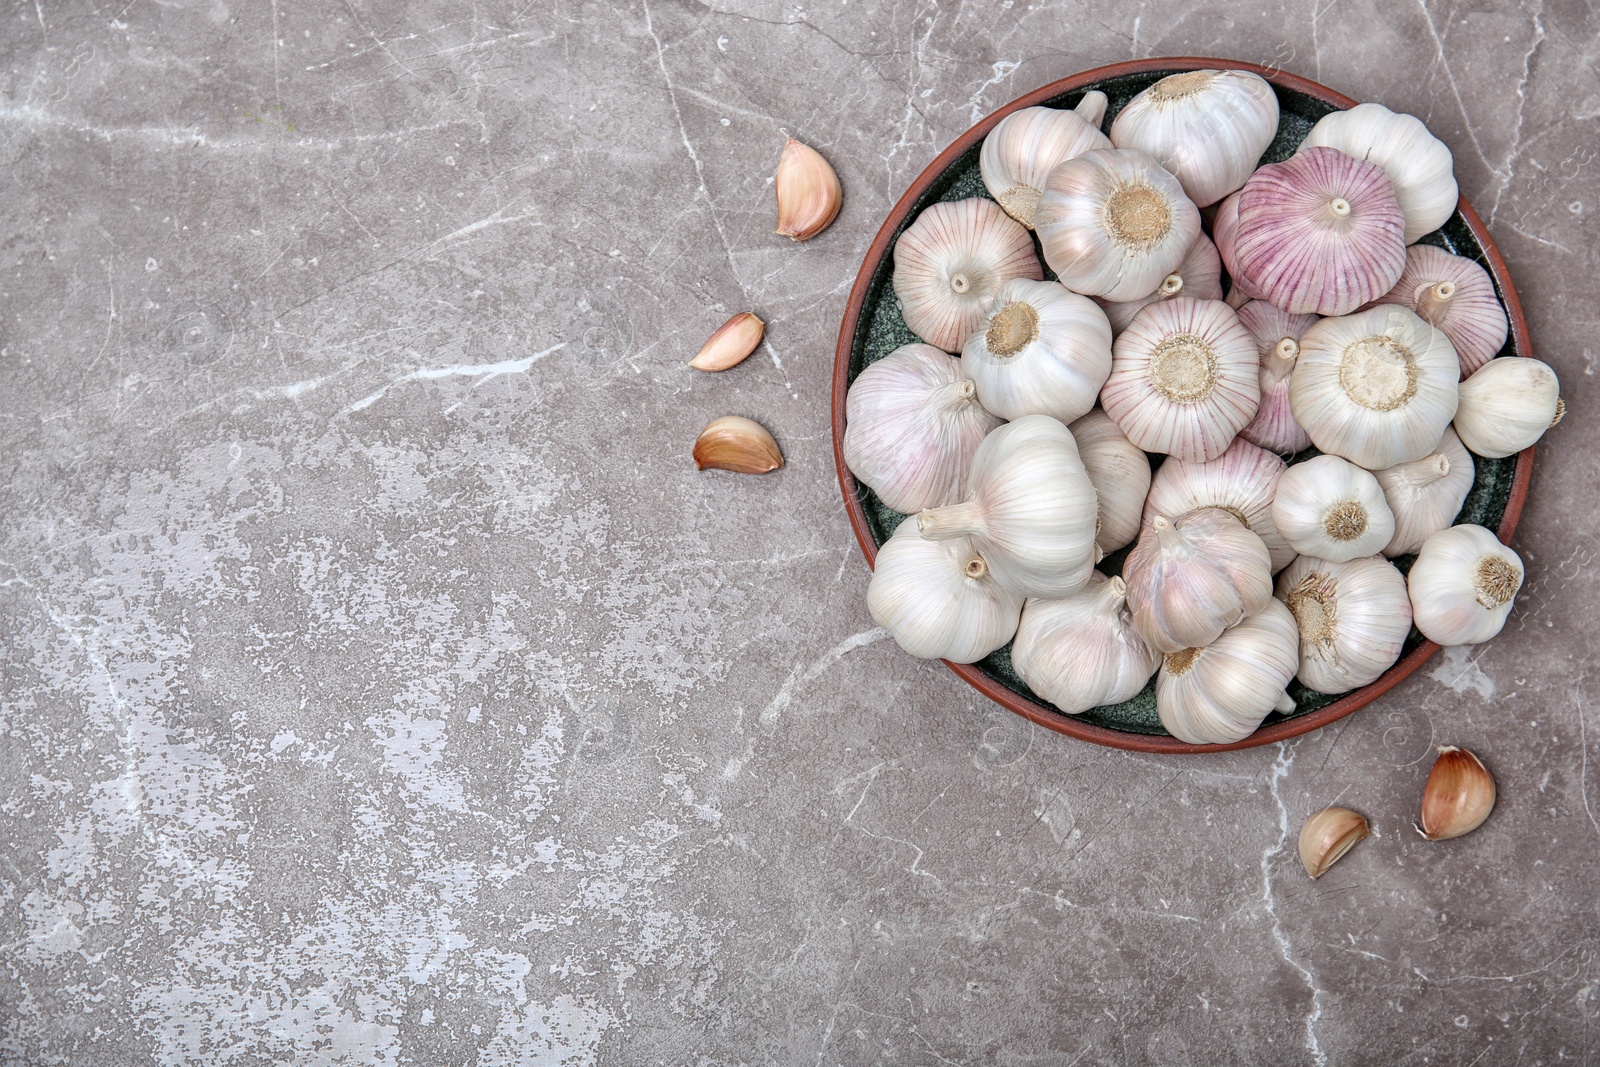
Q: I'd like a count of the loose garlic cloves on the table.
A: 5